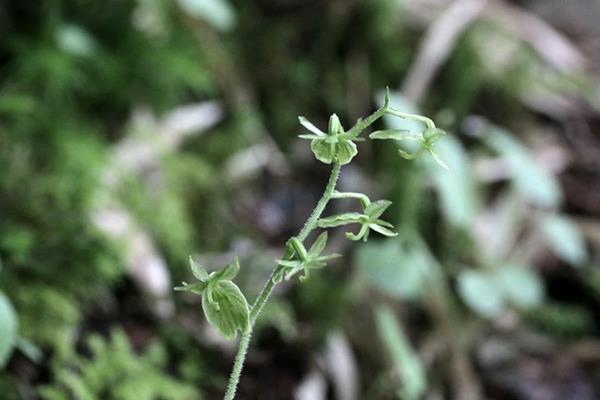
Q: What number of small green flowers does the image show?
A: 5